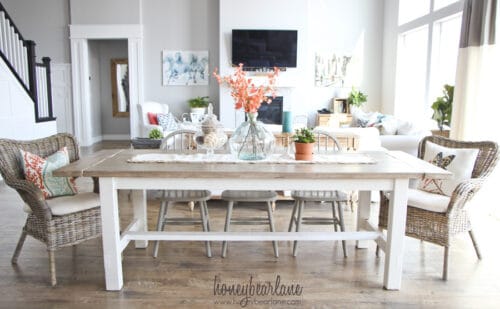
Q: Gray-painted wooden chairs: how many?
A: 3